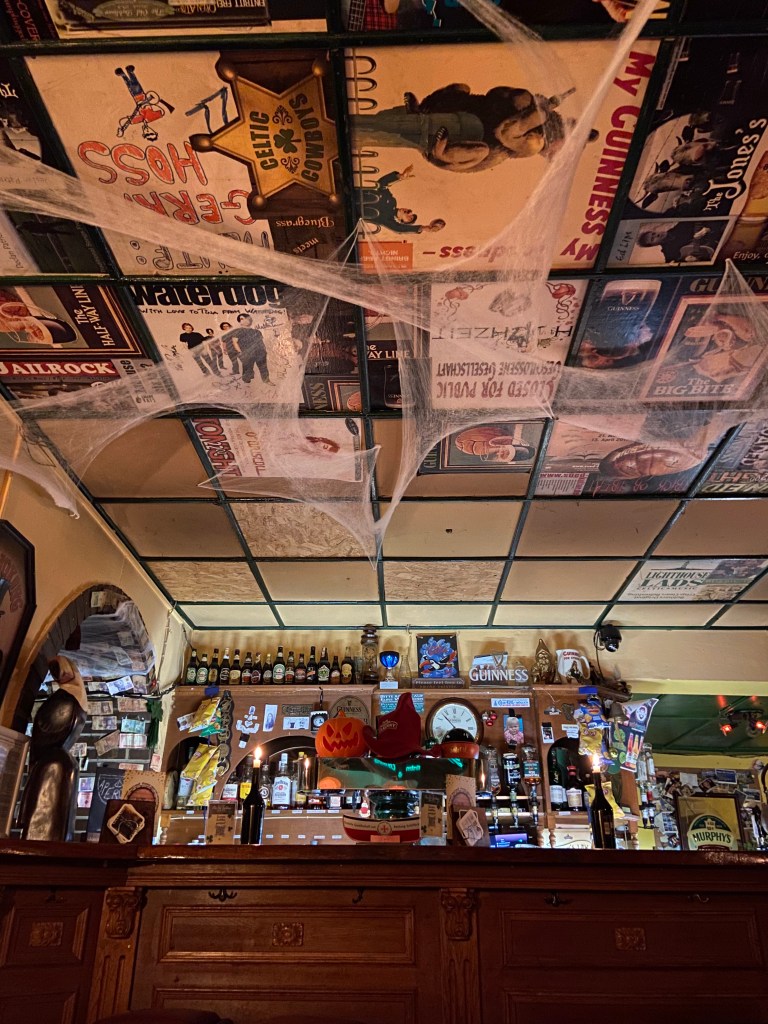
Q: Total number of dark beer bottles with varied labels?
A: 15